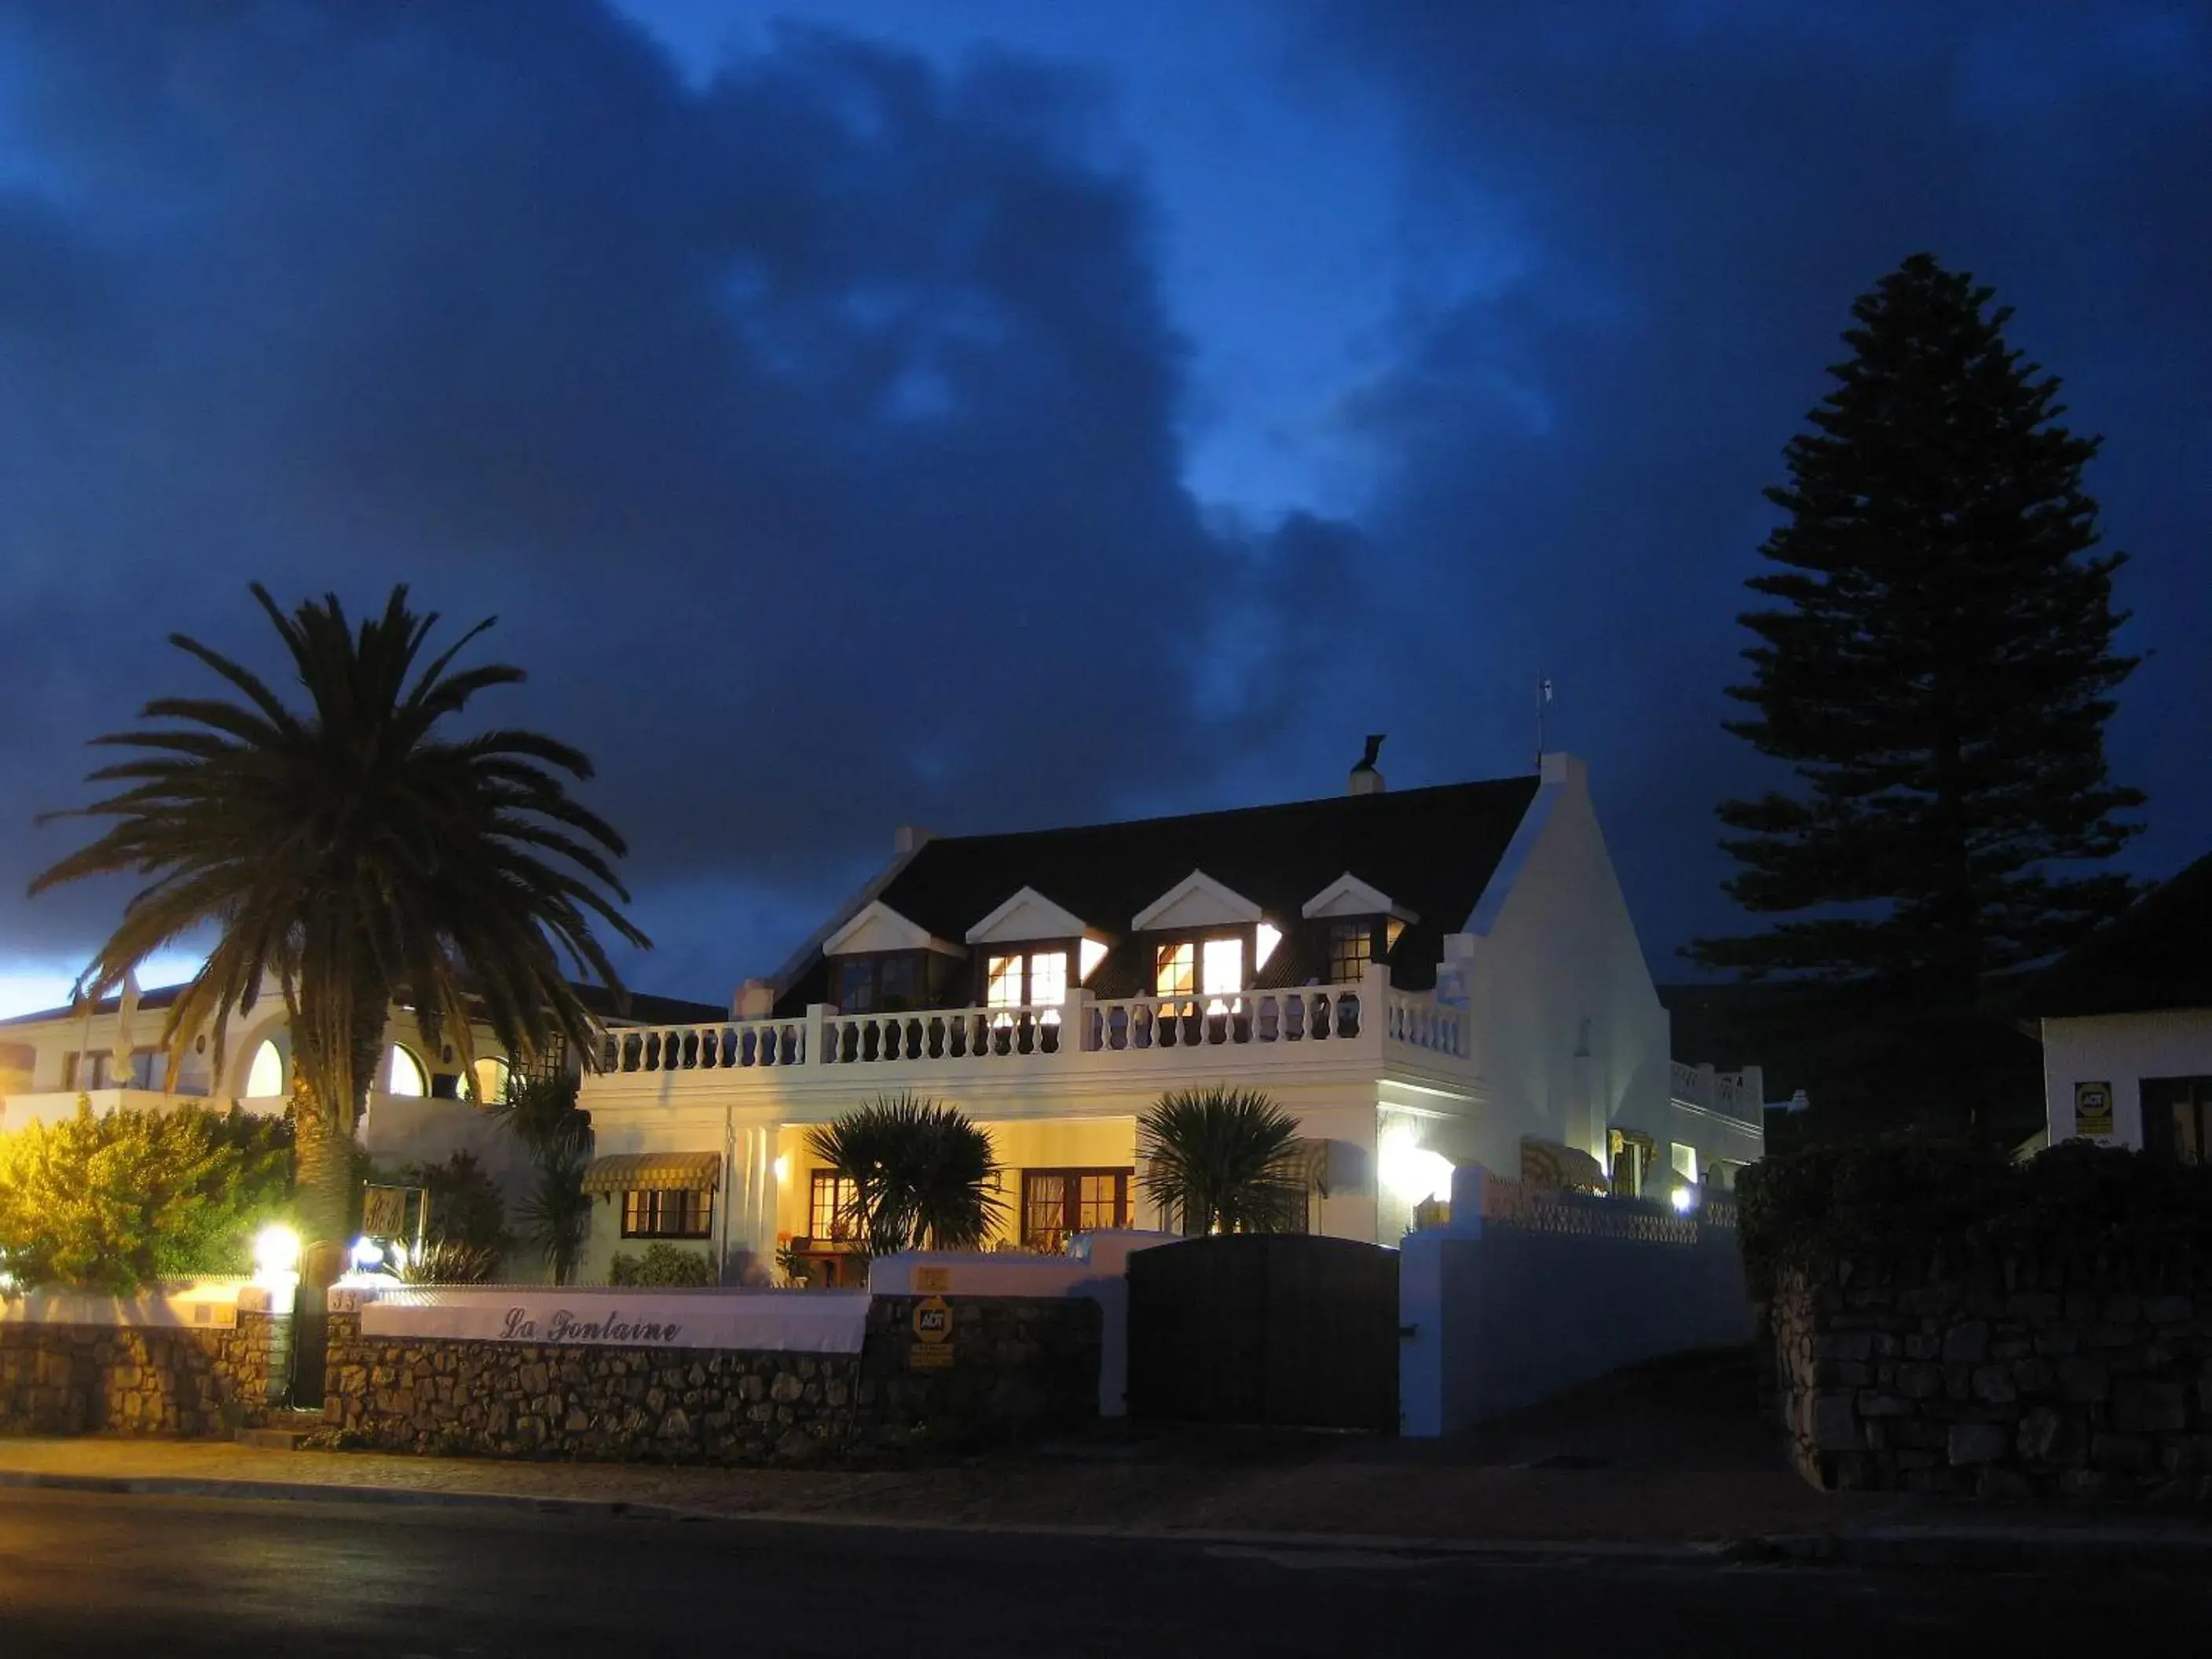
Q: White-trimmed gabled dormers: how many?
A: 4